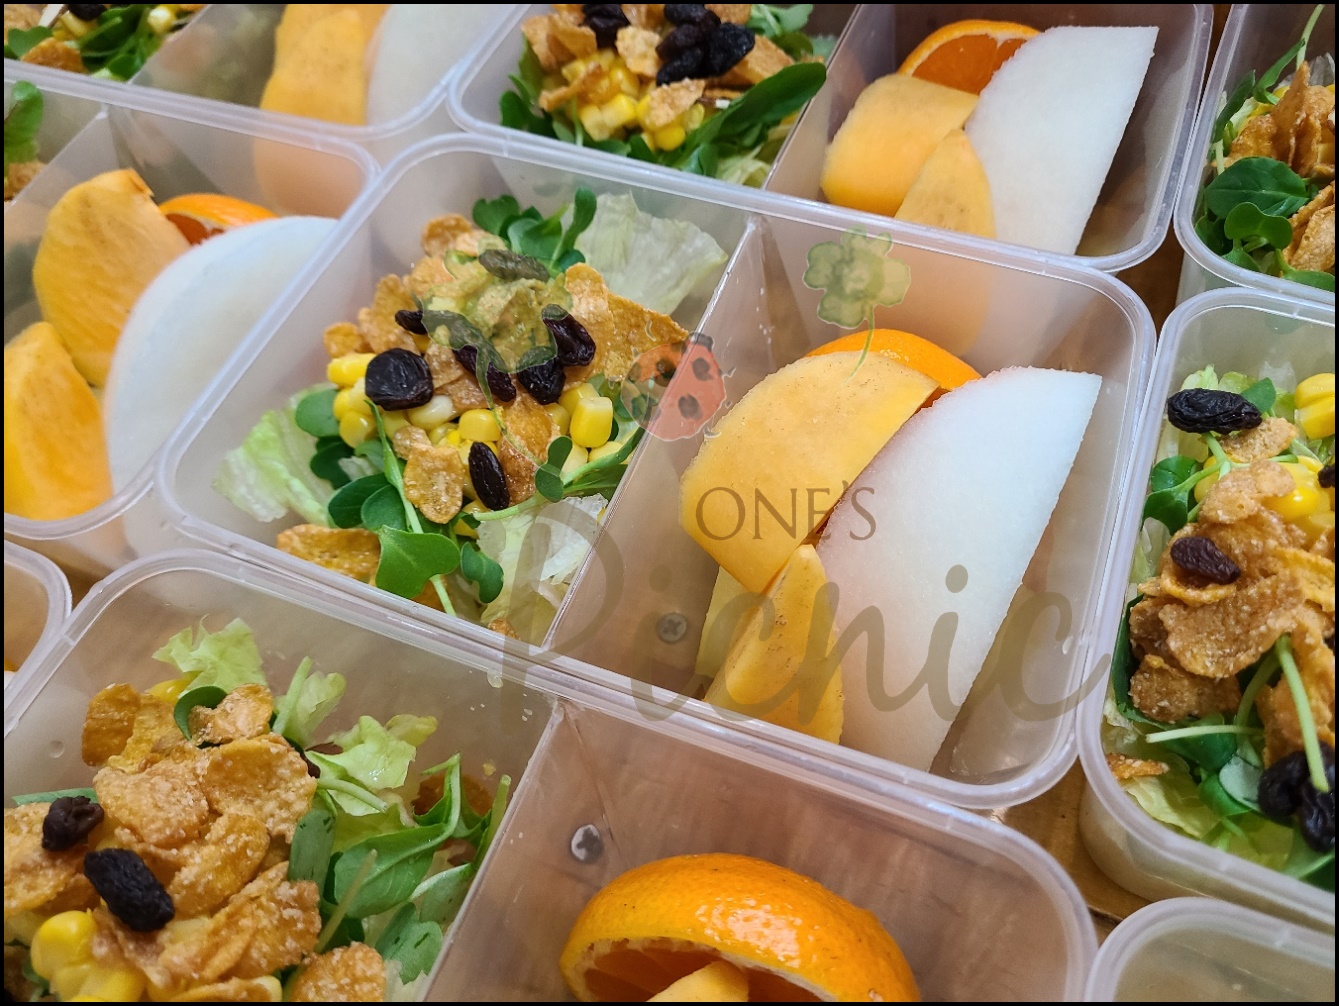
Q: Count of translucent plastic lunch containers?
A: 9